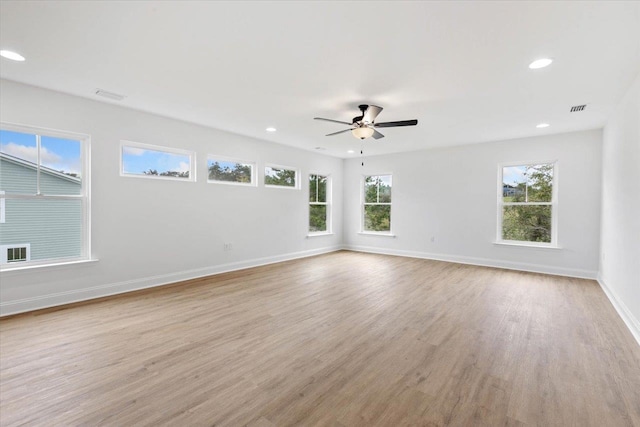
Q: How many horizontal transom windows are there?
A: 3